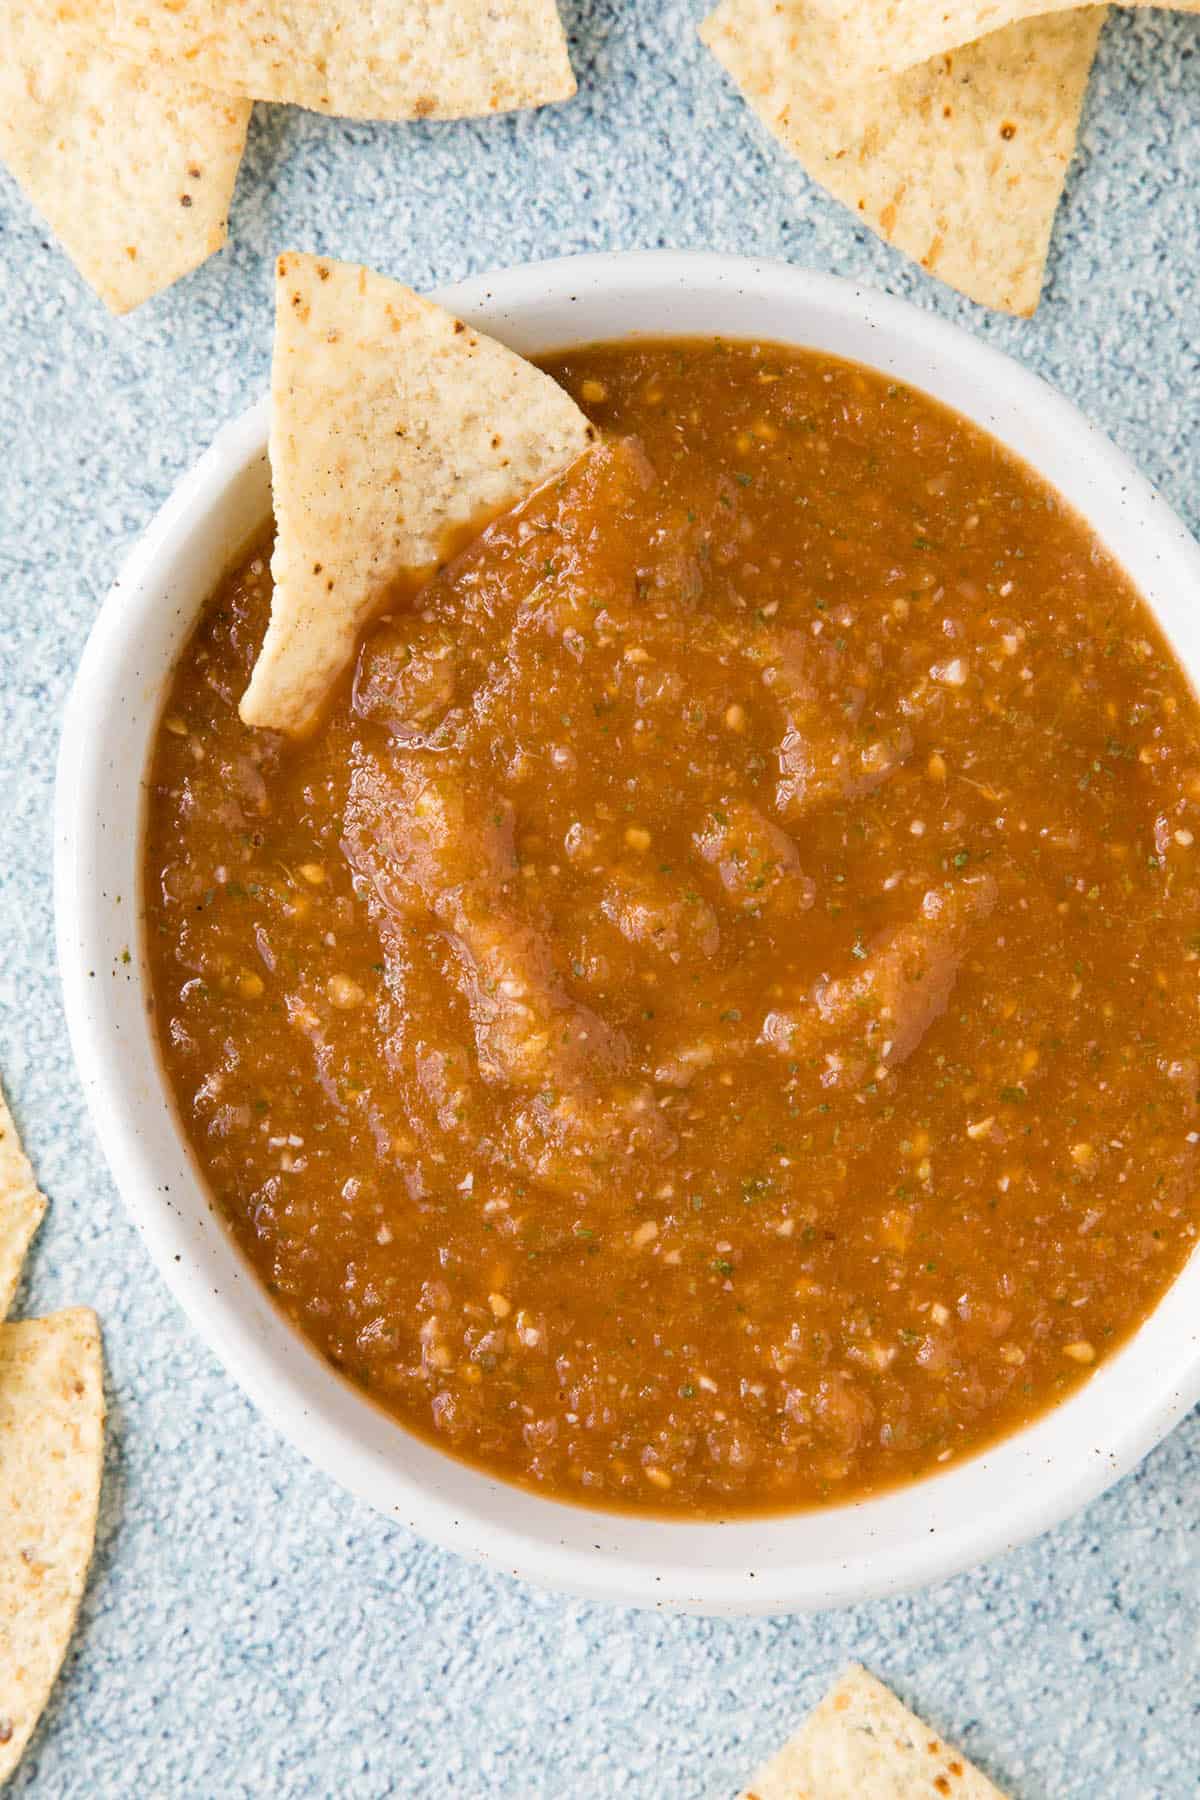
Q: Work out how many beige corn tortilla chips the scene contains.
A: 8